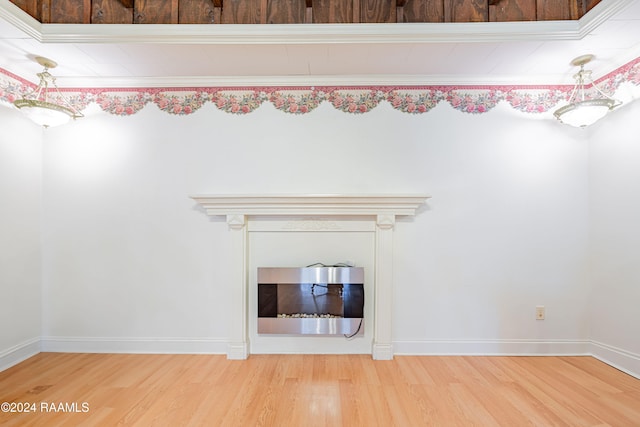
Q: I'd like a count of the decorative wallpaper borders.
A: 1